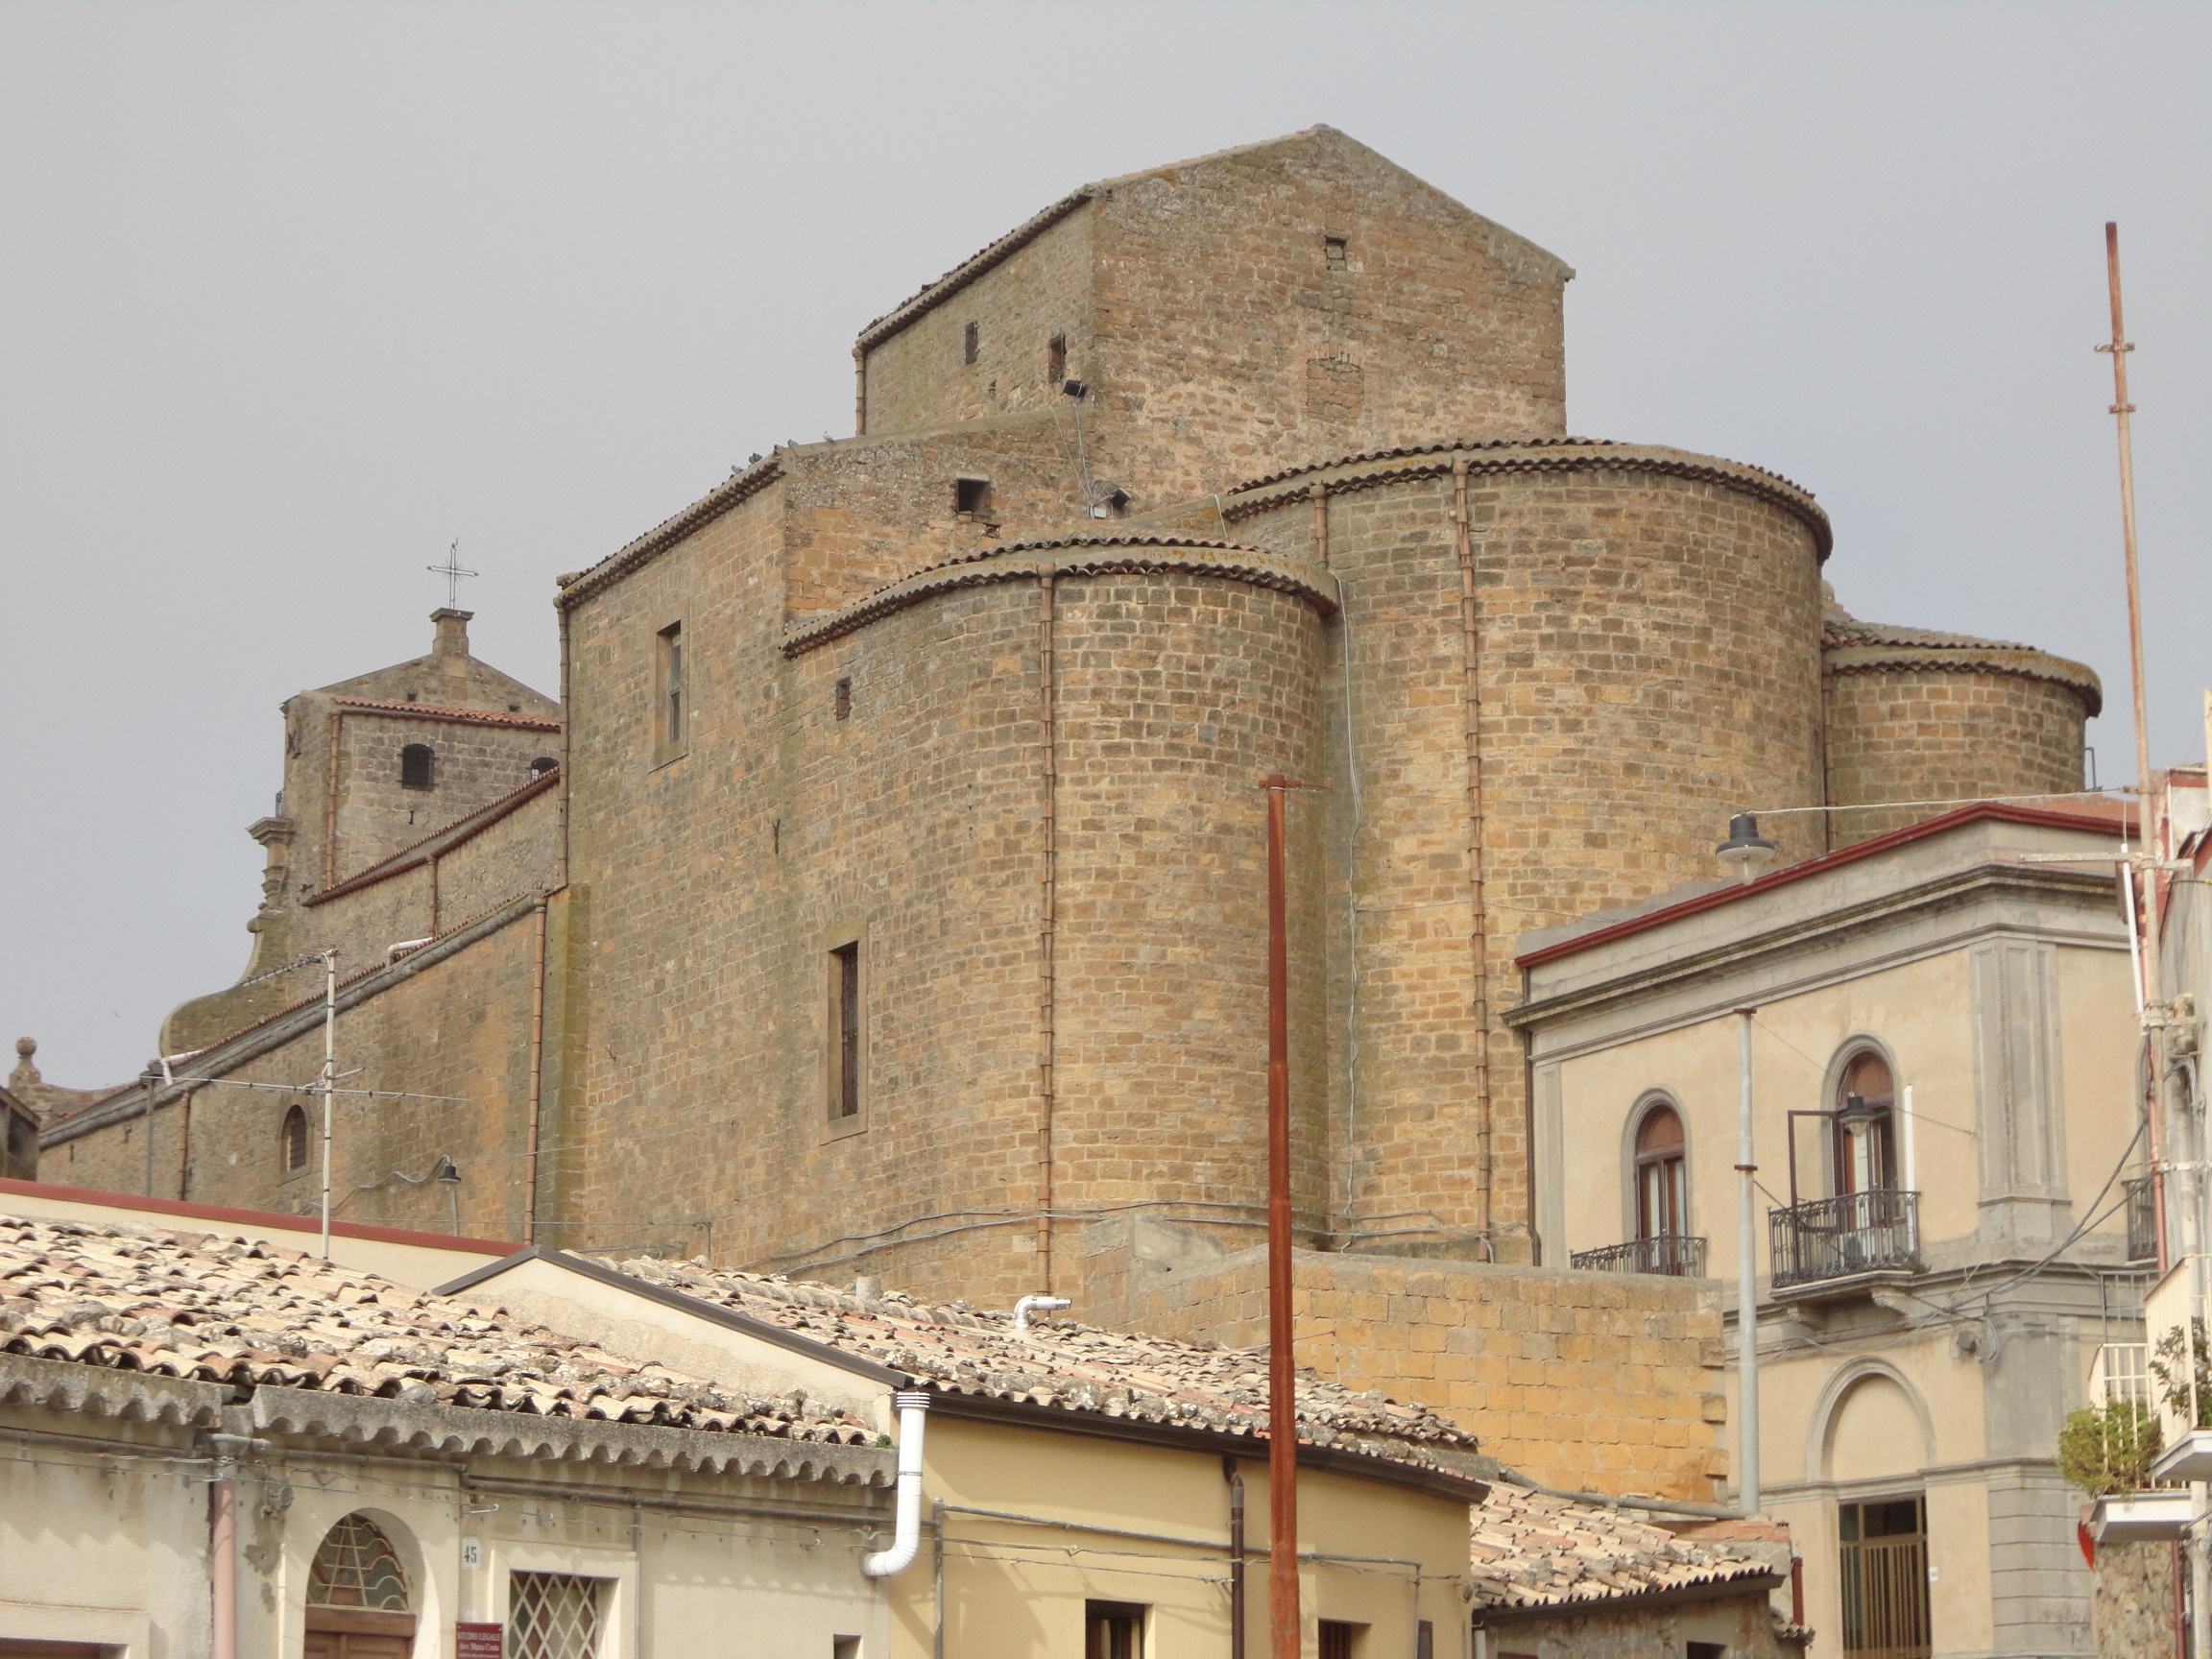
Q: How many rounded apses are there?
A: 3